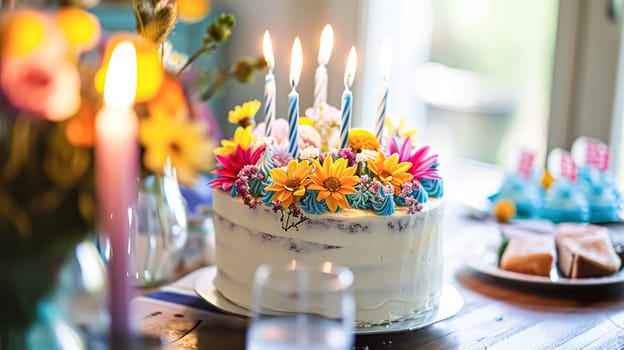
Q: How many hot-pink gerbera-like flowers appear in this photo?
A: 2